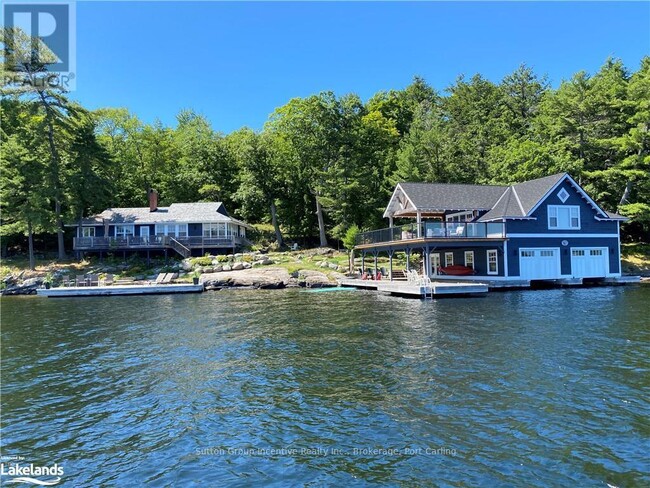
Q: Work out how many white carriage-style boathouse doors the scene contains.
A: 2